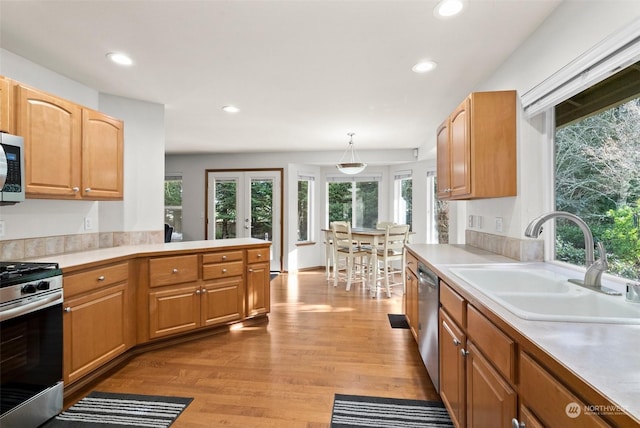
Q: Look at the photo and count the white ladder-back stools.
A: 4